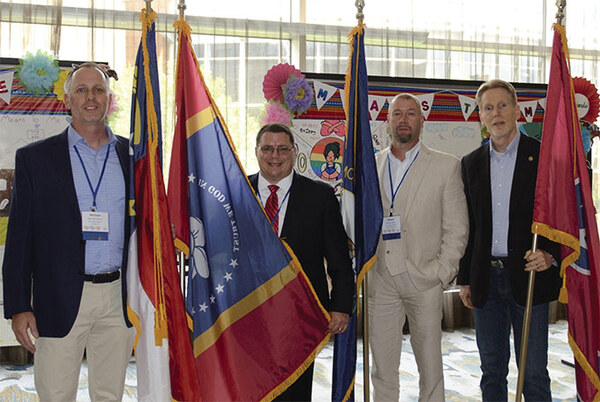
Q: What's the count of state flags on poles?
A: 4